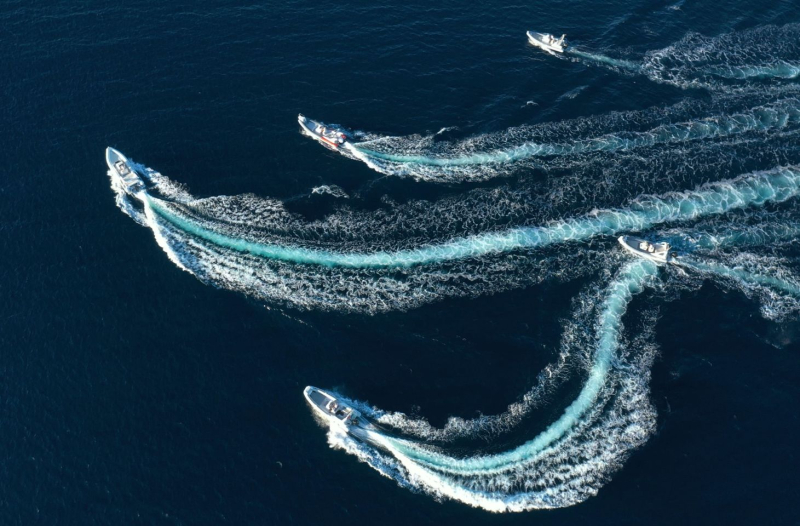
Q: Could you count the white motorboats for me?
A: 5